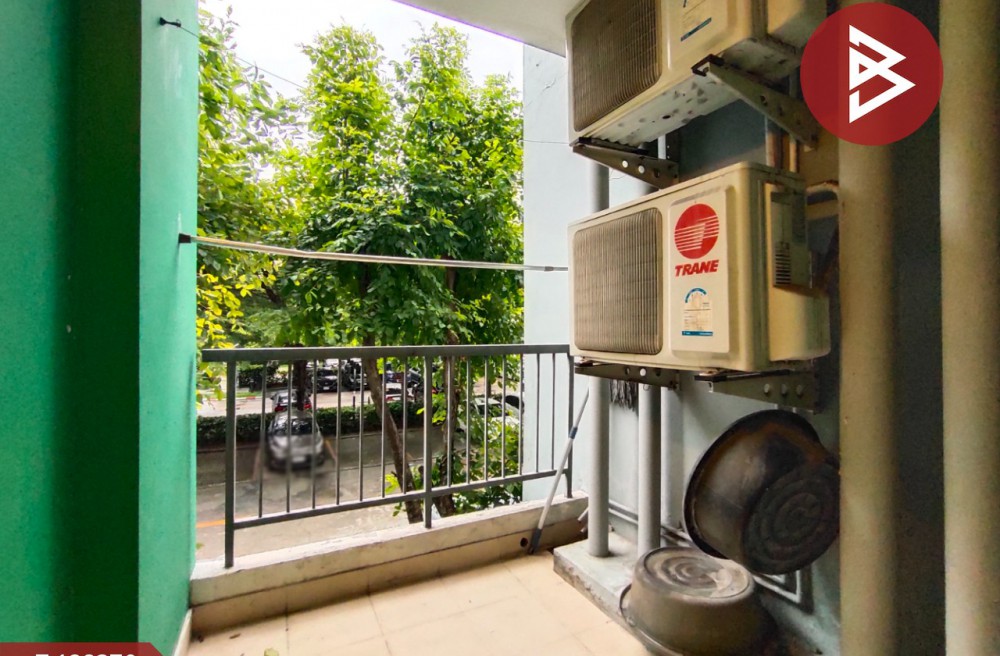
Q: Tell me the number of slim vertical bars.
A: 14